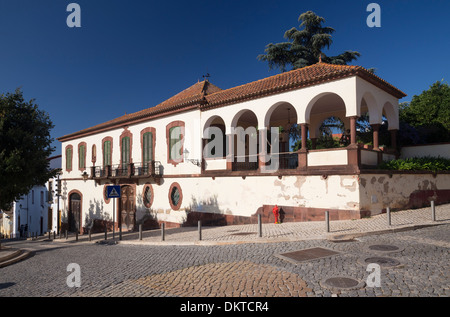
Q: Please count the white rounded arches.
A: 6